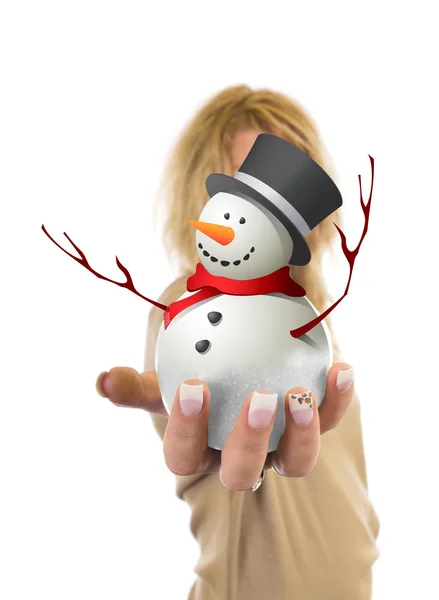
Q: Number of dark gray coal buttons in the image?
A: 2